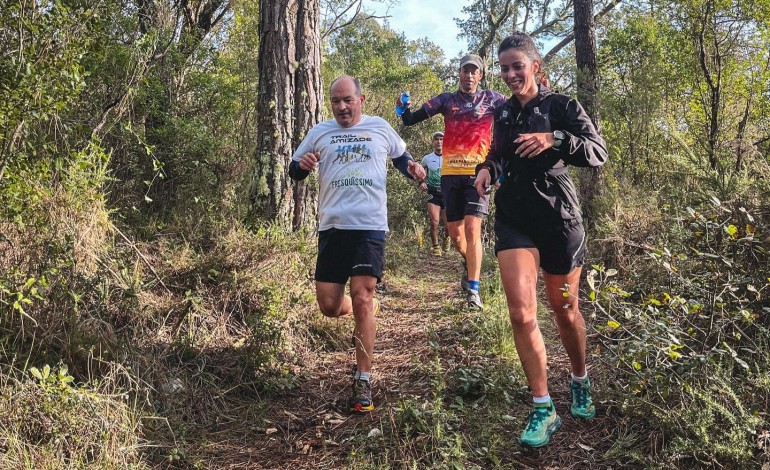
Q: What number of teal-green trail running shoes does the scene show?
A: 2